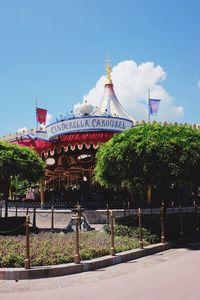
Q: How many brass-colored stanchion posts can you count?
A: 5